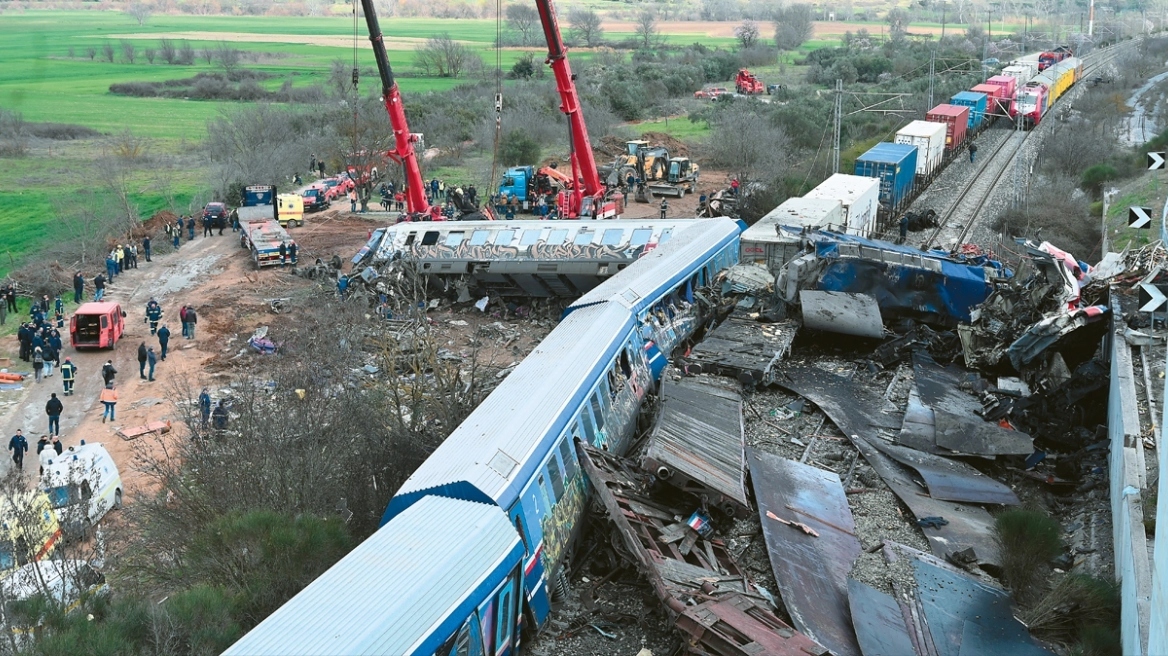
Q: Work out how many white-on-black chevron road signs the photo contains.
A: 3